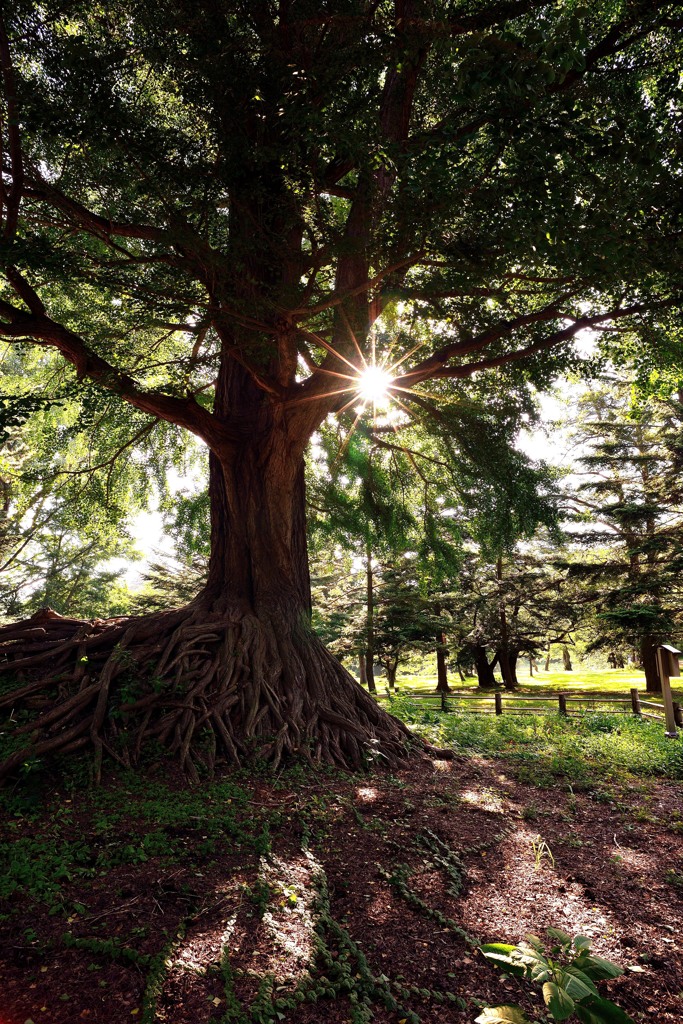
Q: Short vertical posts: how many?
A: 5